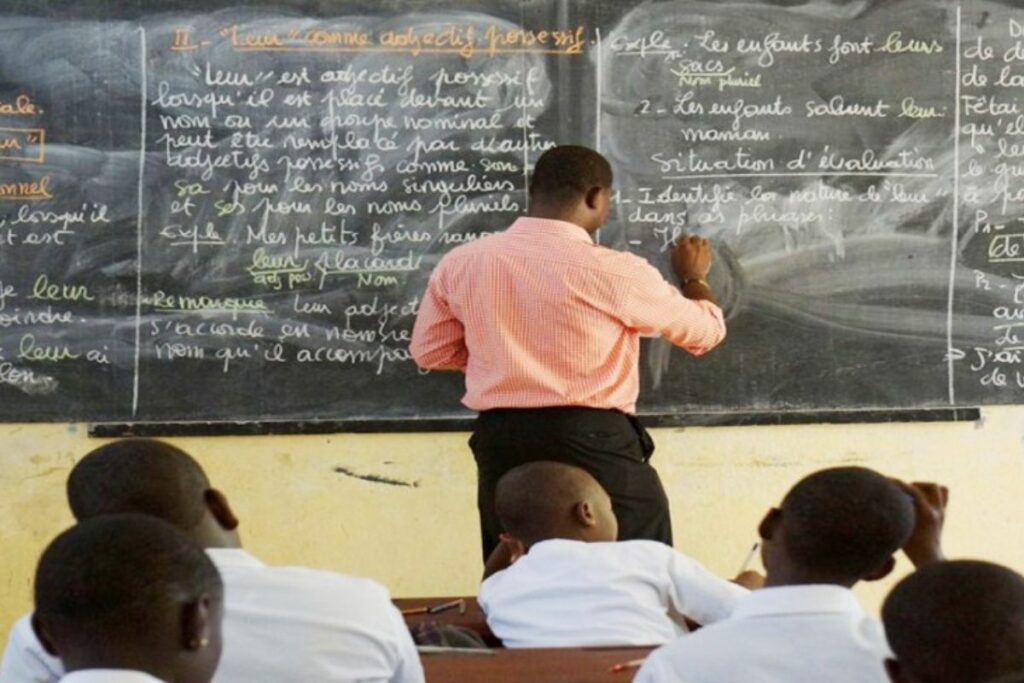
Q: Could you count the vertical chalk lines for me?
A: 3